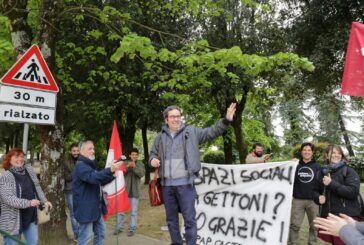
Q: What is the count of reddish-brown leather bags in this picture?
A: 1